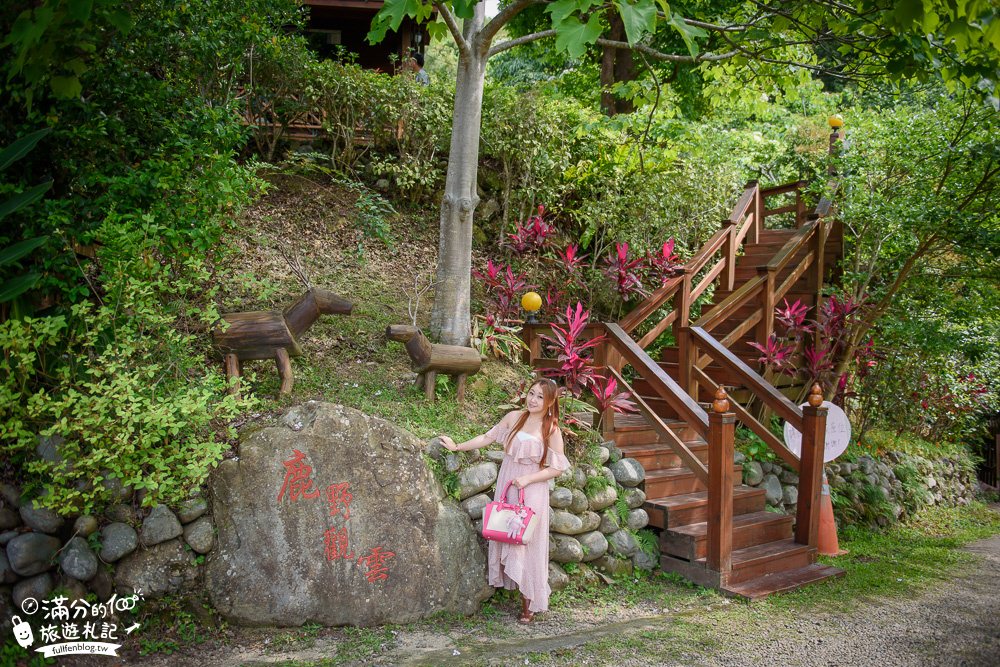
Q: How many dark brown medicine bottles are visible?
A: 0